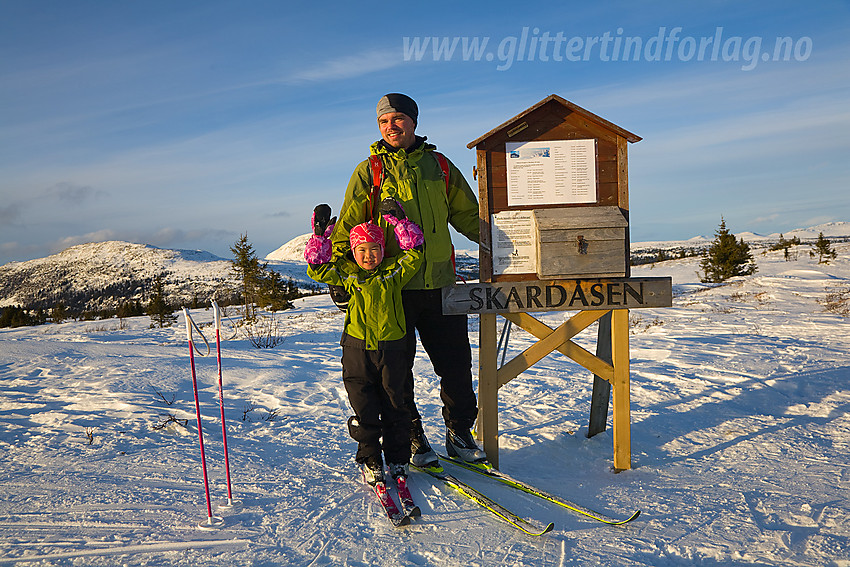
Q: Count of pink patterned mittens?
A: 2